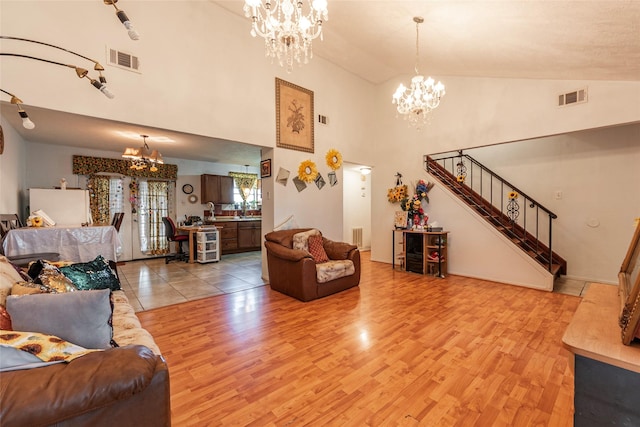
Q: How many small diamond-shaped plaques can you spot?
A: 4